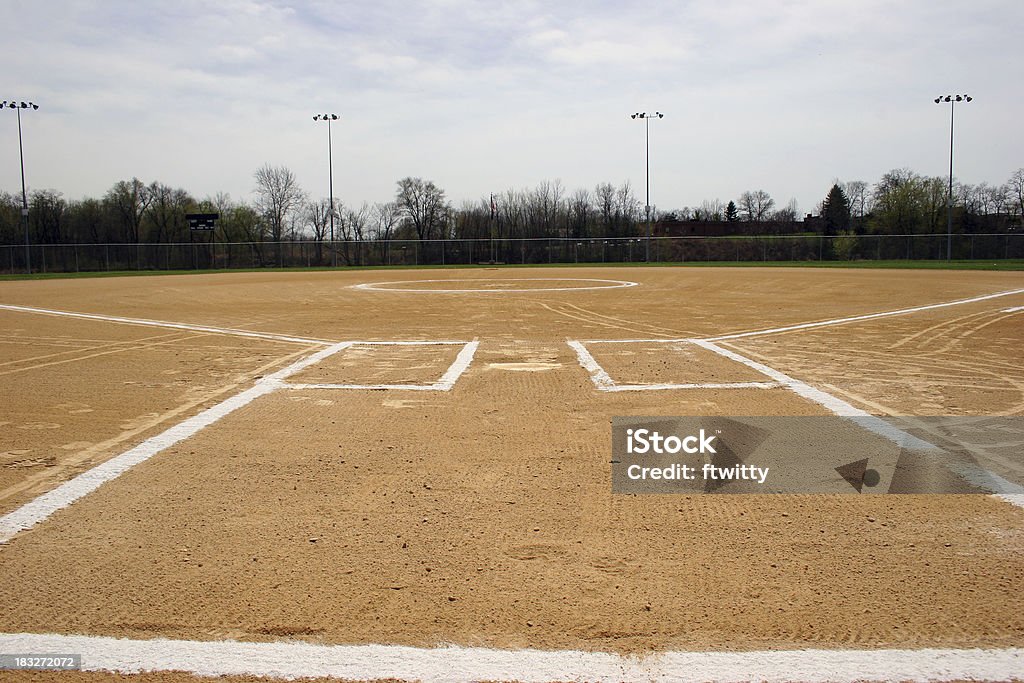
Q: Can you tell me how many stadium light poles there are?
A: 4